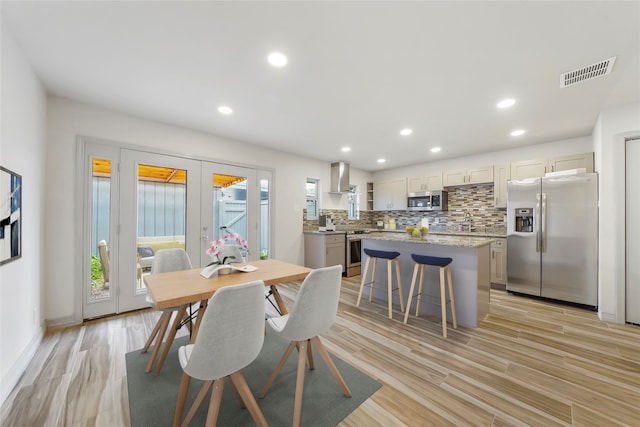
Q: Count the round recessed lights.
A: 8